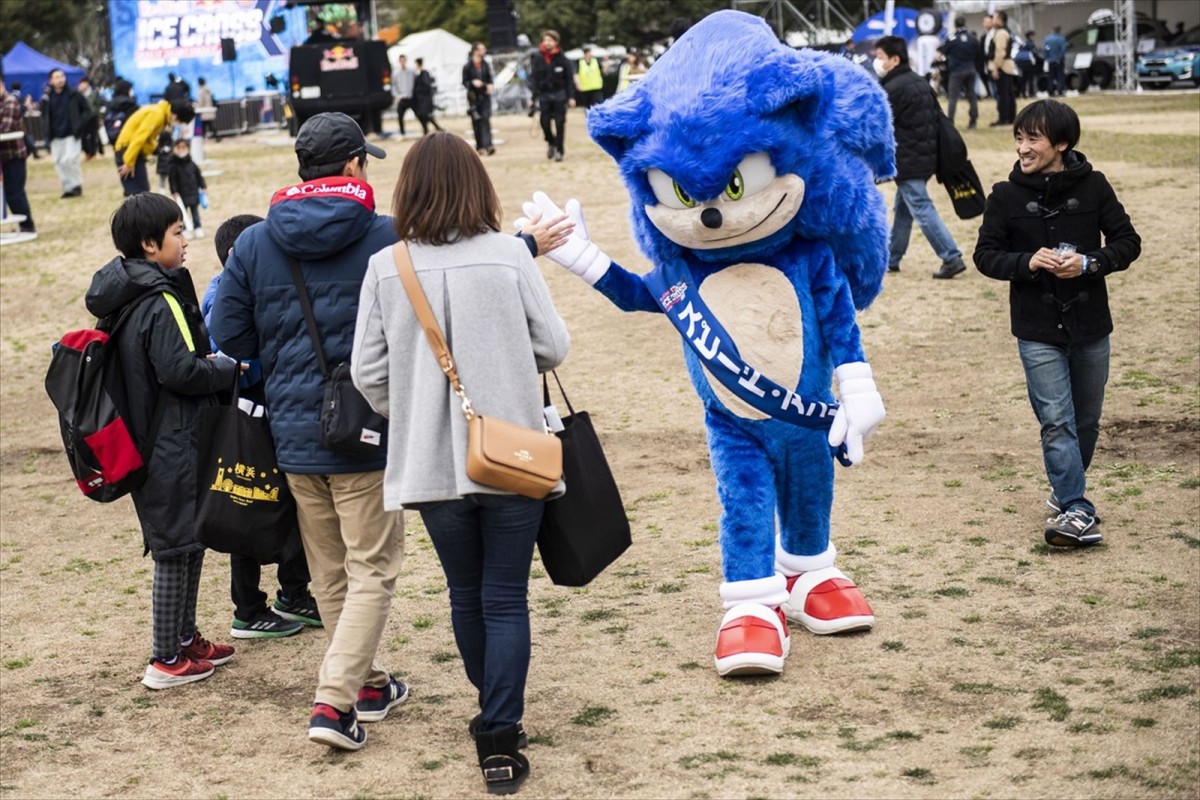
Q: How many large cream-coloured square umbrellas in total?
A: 0